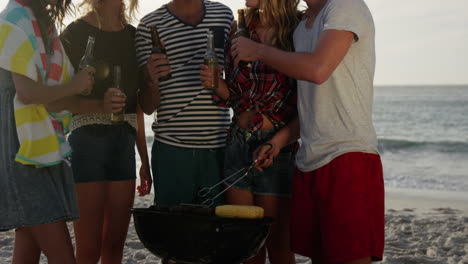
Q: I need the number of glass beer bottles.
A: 5